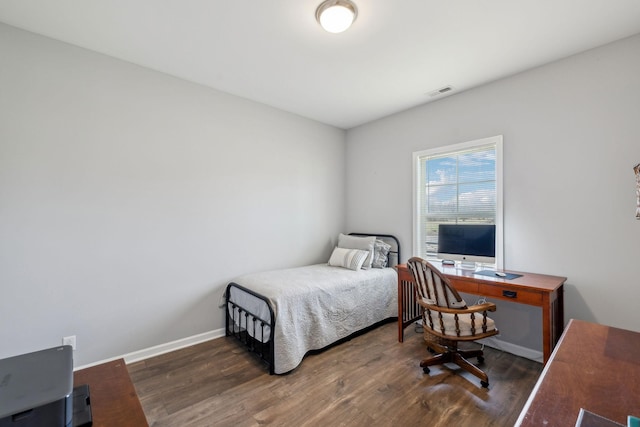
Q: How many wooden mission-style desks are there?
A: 1